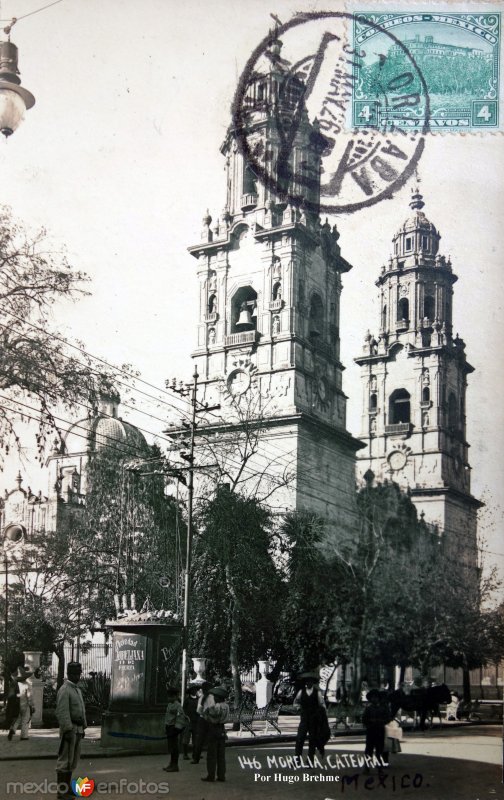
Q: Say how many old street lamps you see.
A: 1